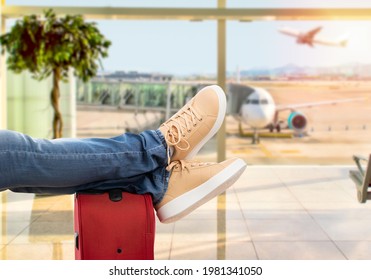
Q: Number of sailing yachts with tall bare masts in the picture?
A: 0